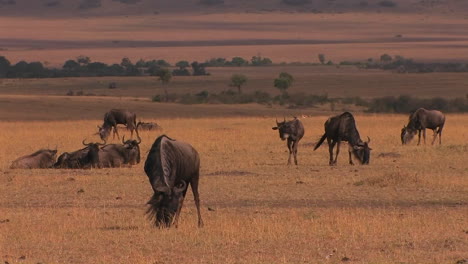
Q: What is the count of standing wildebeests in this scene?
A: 5